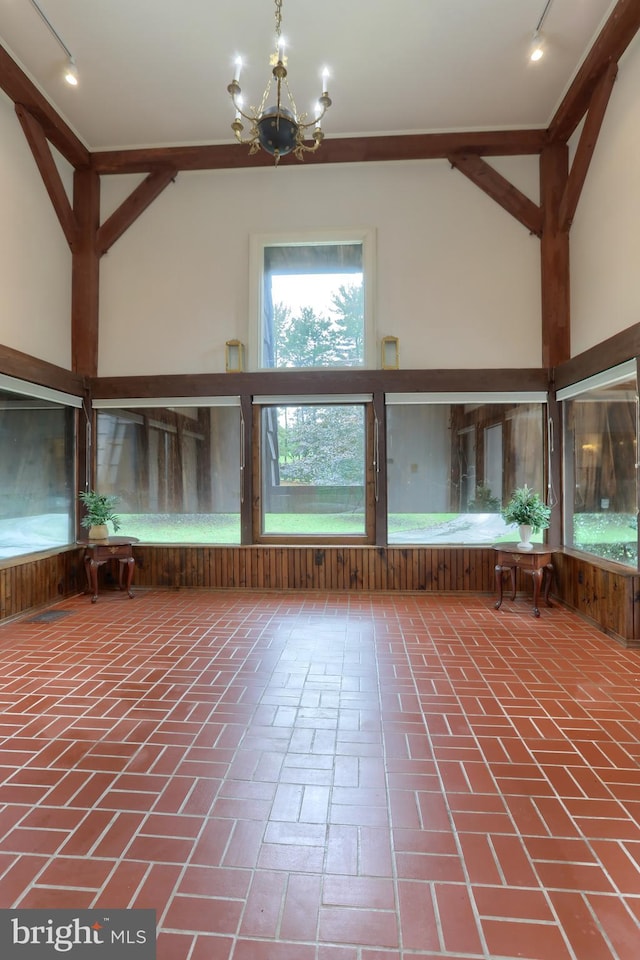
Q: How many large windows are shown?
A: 6